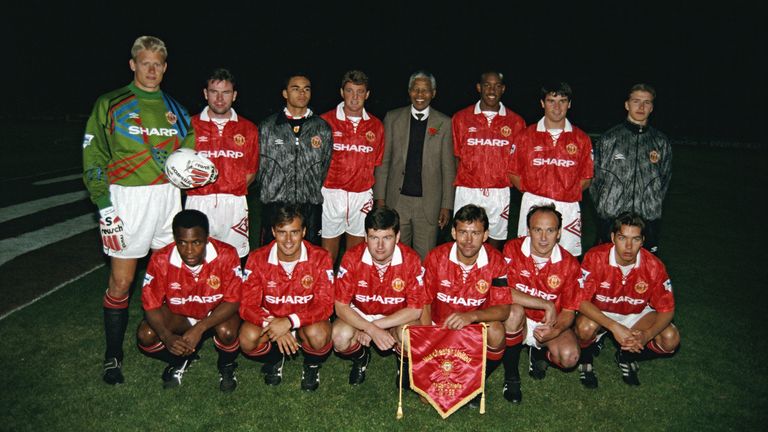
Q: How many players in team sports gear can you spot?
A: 13